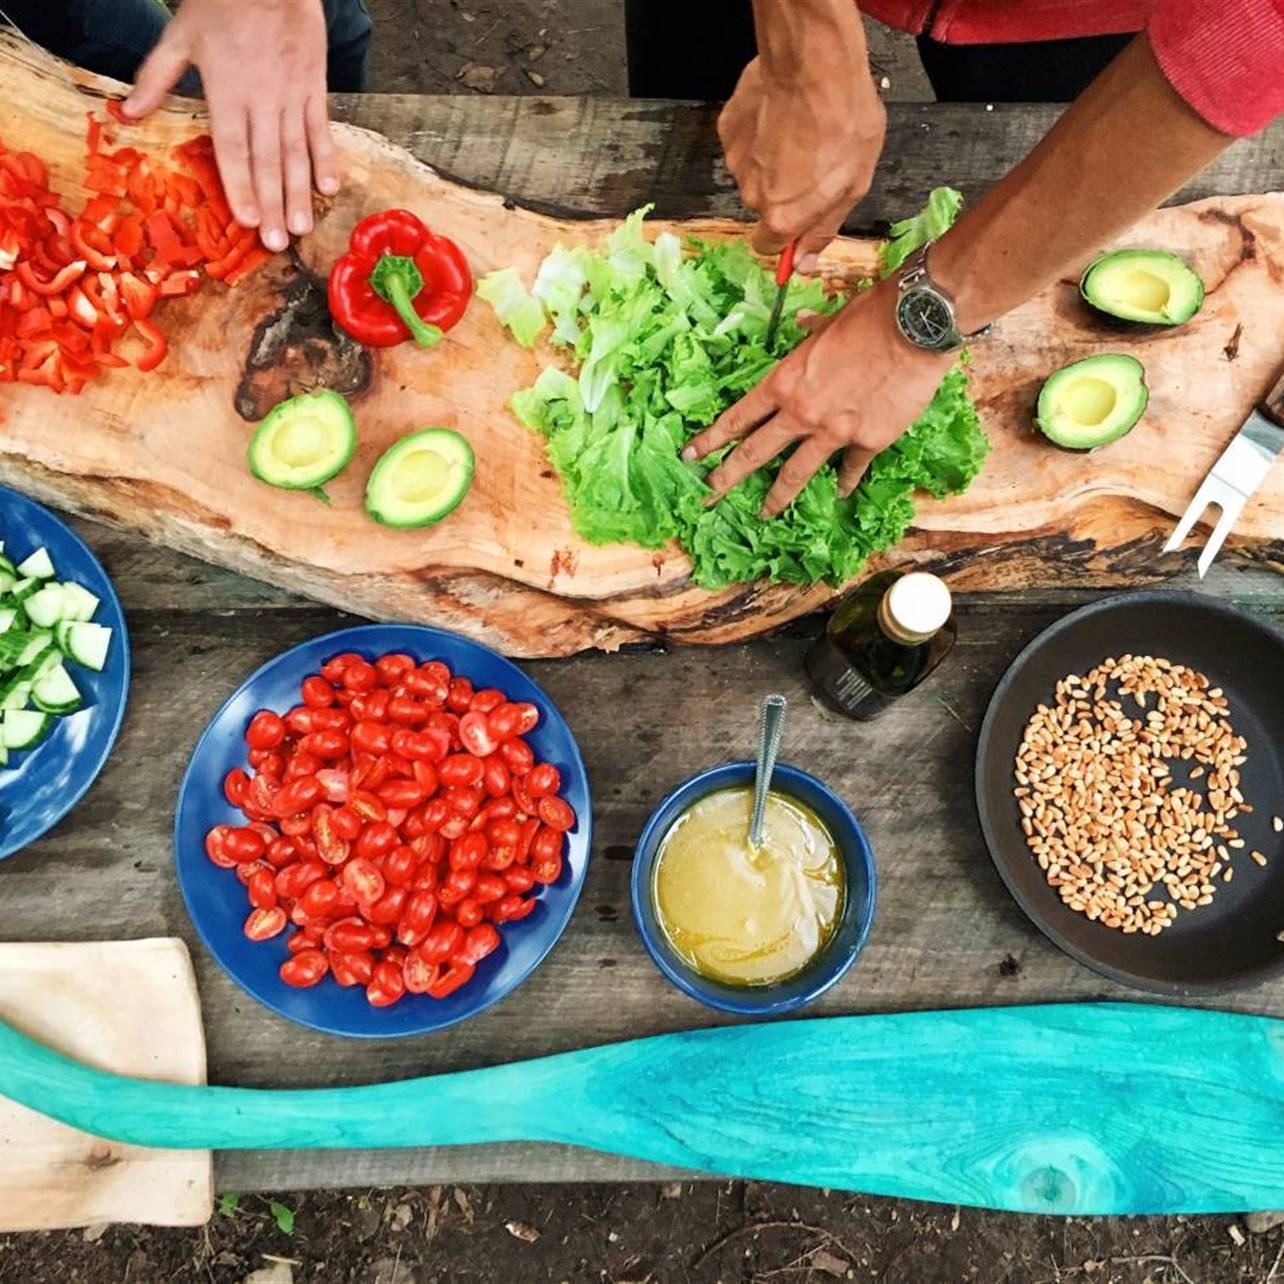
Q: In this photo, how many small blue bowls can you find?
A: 1